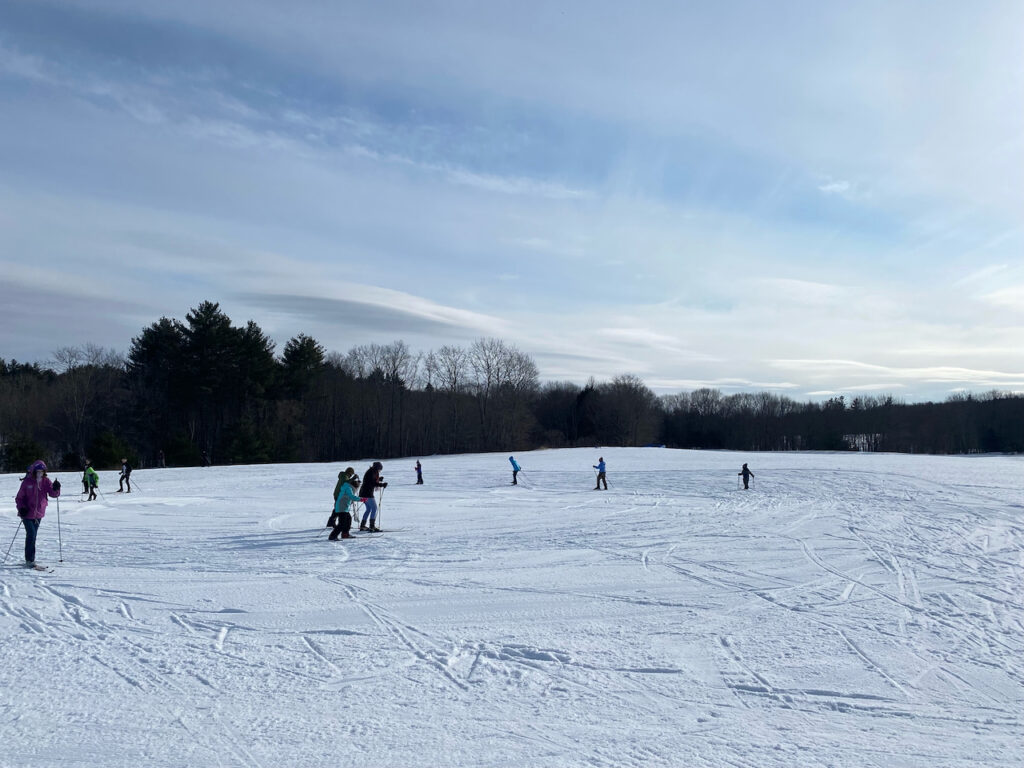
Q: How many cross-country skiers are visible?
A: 11